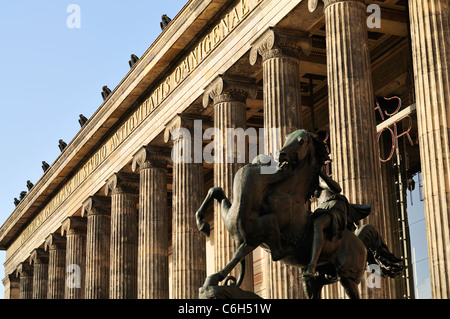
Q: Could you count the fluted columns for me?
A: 12